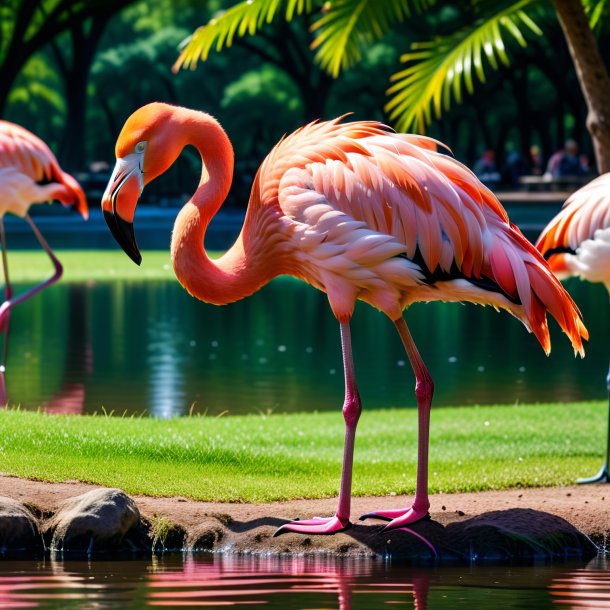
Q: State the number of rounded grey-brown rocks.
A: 2